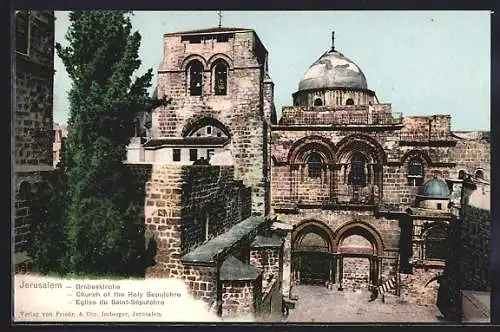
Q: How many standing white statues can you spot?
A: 0